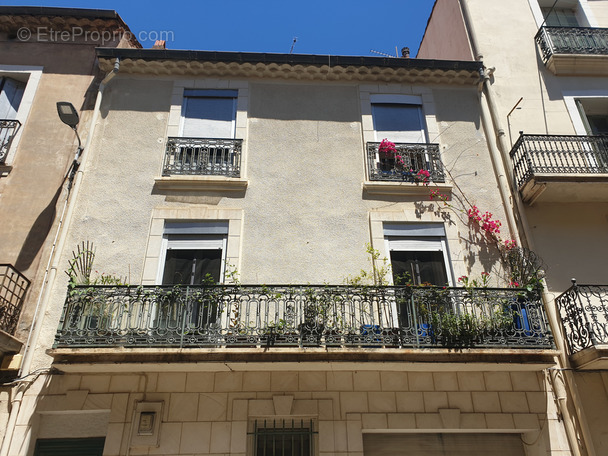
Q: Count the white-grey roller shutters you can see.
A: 4